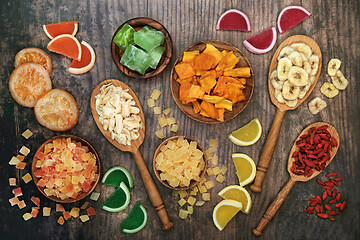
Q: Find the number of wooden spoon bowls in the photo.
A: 3